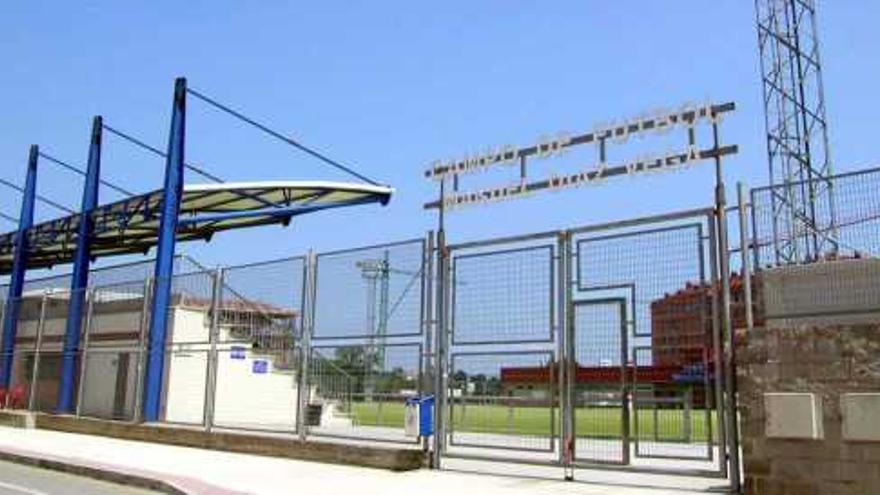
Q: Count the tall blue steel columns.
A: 3